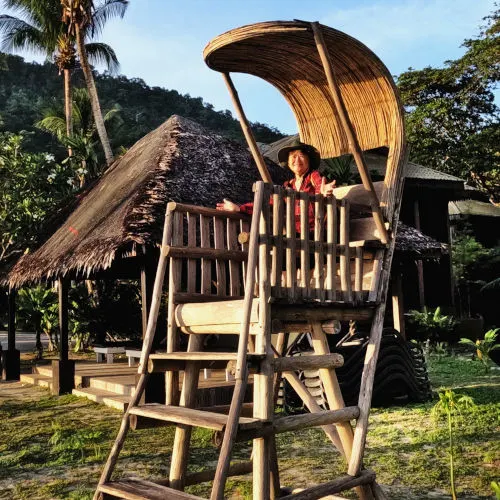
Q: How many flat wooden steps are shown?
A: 3